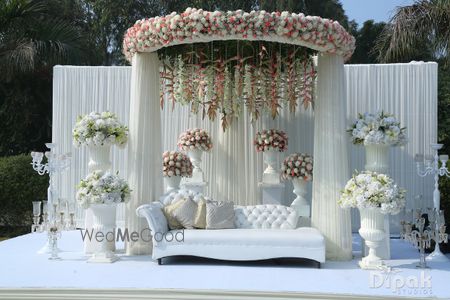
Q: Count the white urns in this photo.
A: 8